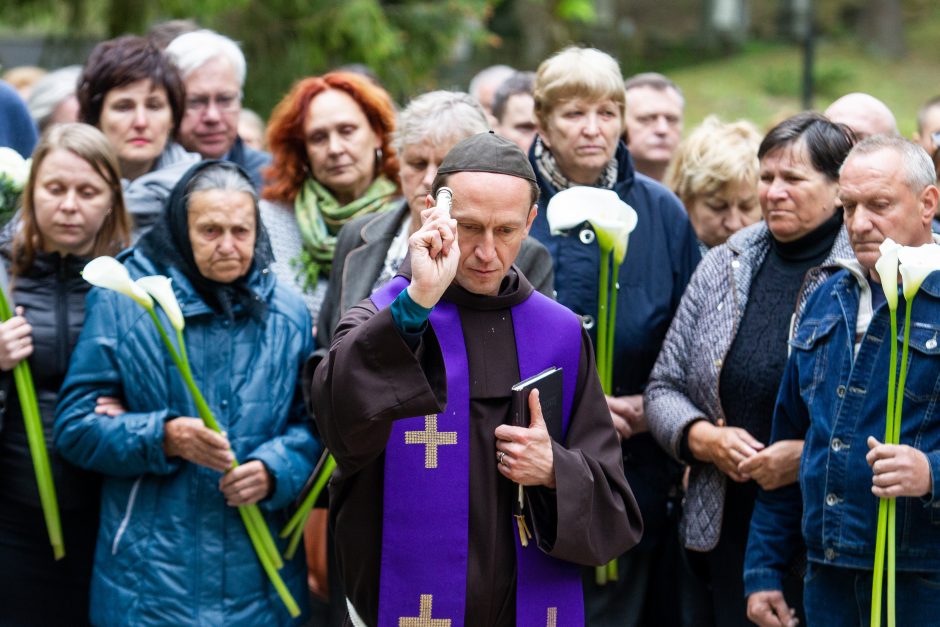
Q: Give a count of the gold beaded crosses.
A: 3